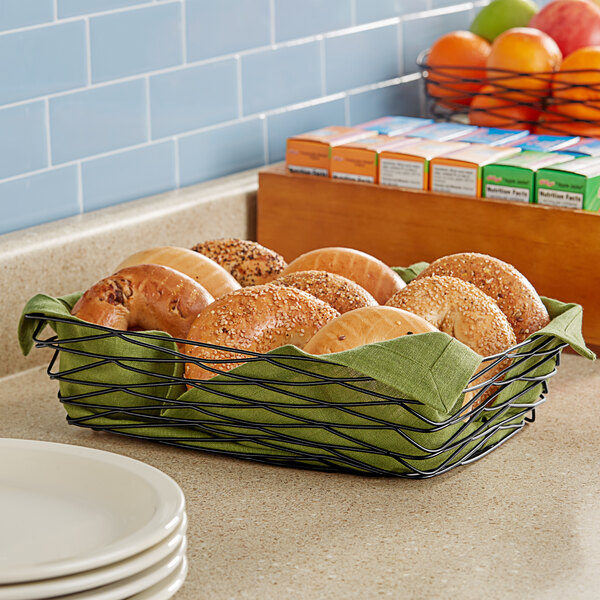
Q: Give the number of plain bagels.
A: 3